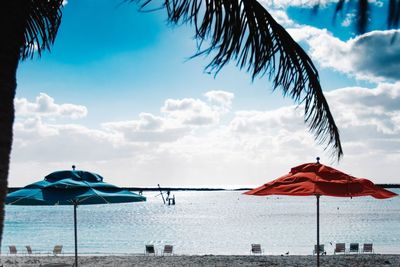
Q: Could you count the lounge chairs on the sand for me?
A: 10